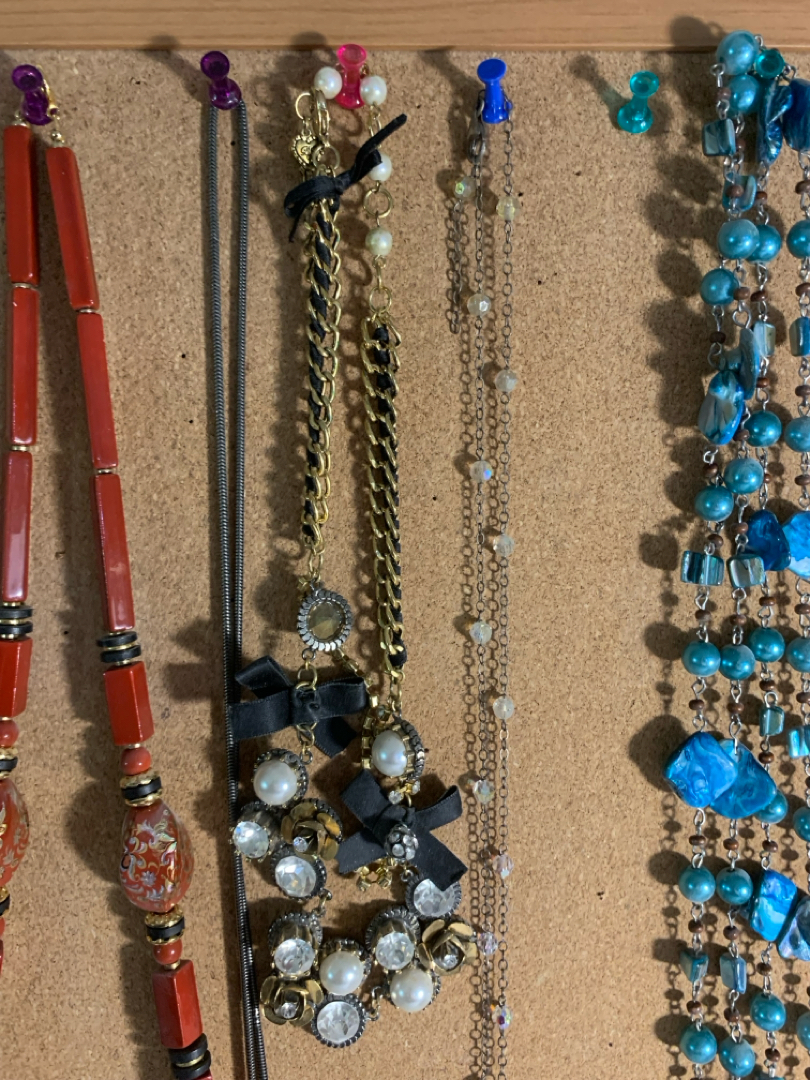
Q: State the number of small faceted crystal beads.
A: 12